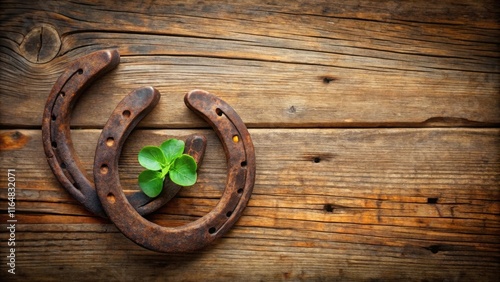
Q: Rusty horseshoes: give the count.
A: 2